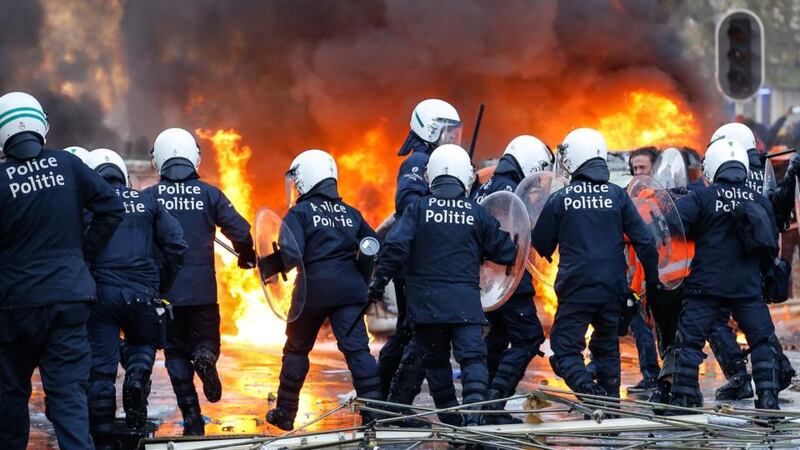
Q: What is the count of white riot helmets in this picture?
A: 11